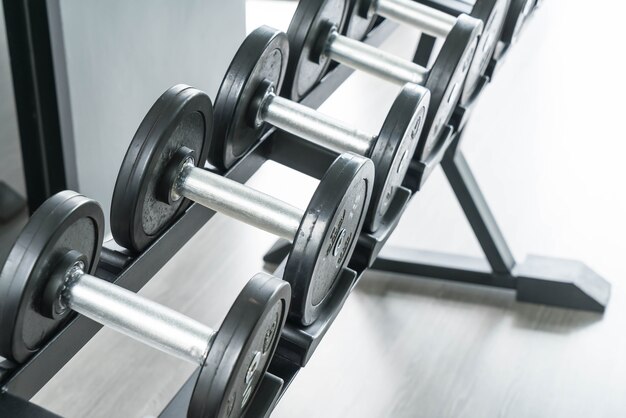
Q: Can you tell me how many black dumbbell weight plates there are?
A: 11